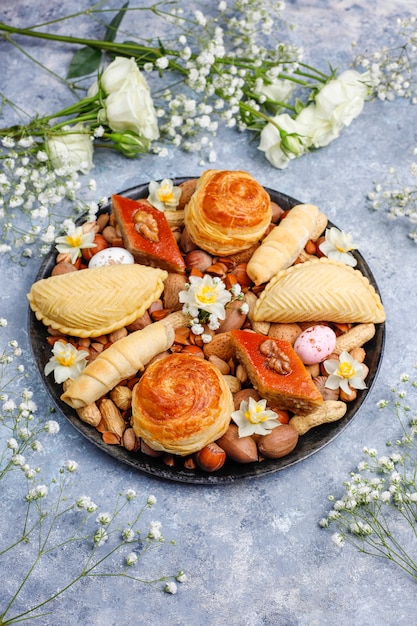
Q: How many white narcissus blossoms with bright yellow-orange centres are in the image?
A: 7